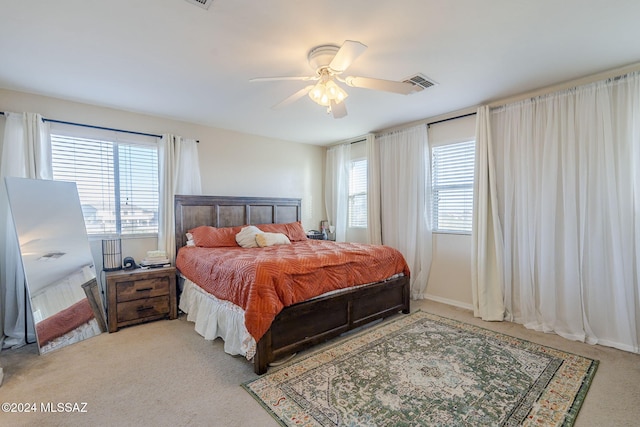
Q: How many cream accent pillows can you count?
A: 2